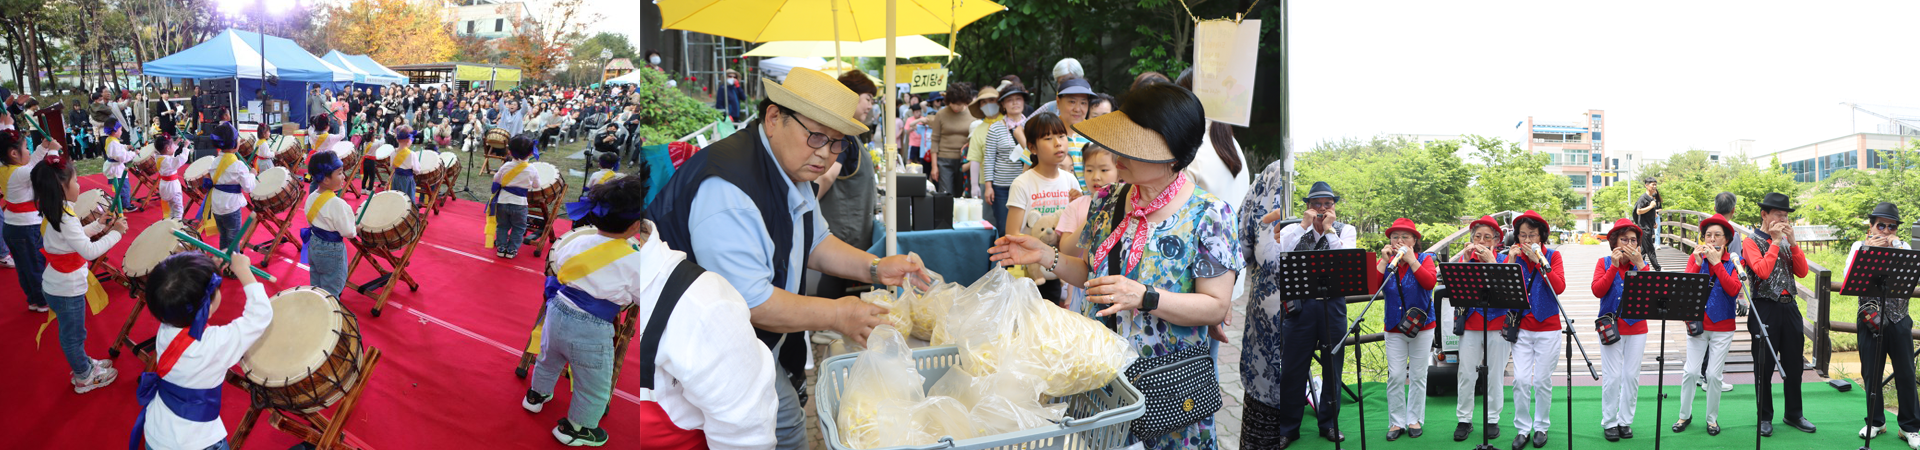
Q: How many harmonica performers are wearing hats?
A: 8